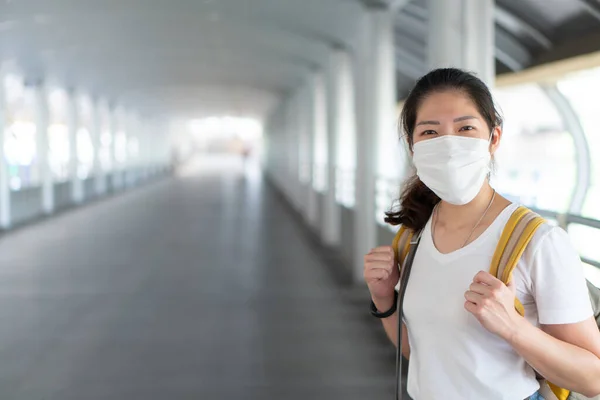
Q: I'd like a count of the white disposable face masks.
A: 1